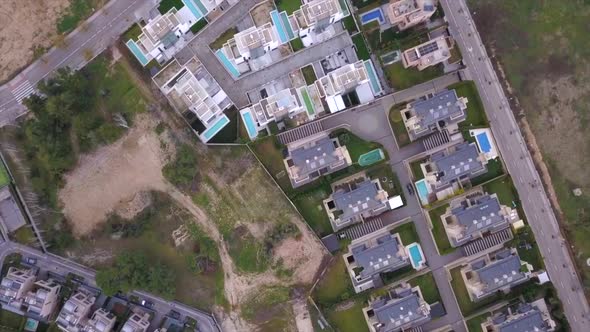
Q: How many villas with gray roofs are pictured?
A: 9